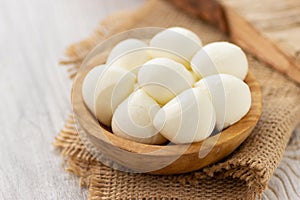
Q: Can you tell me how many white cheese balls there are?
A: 8